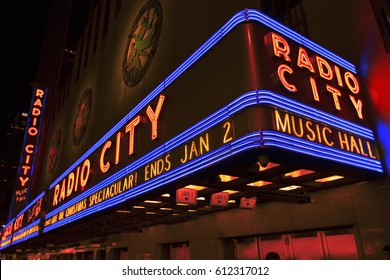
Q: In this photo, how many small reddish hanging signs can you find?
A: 3